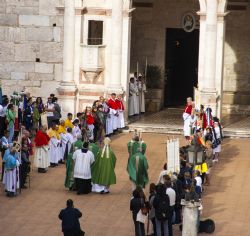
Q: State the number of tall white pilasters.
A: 3